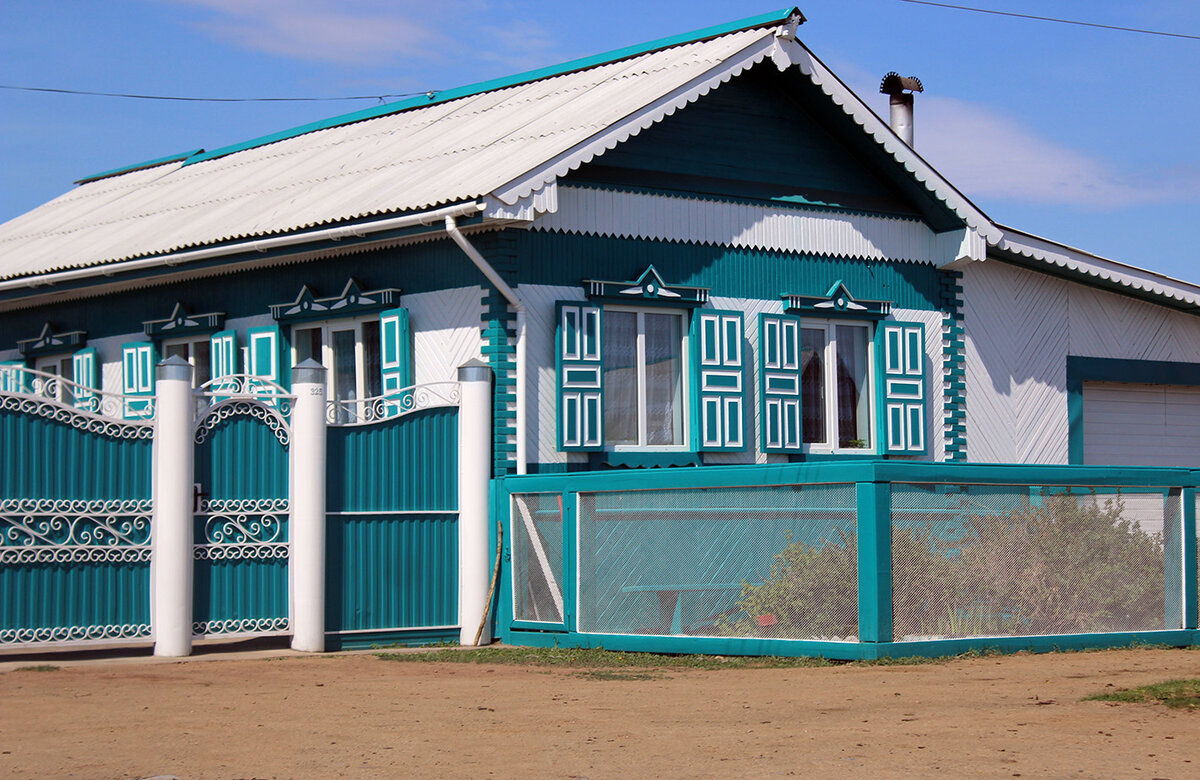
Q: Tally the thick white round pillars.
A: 3